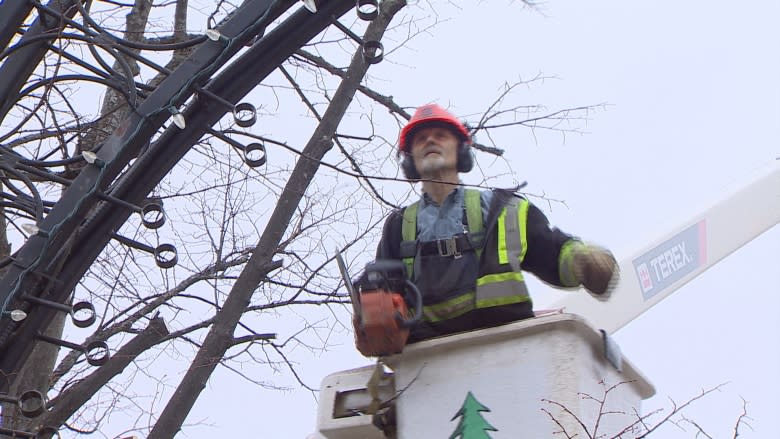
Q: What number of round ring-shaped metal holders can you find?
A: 10